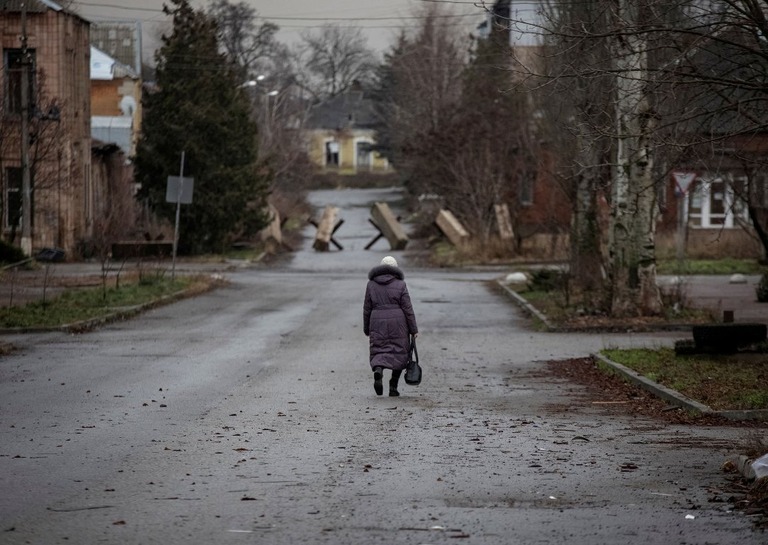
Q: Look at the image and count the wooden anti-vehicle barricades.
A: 5